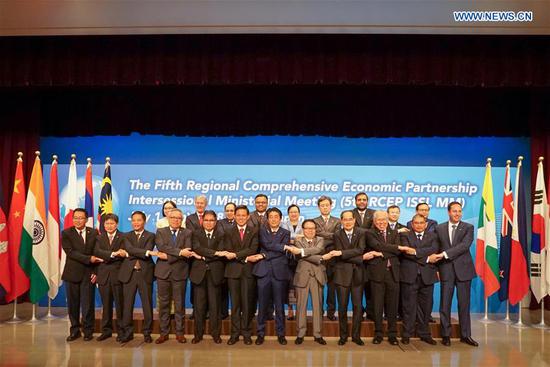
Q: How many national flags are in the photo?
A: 12